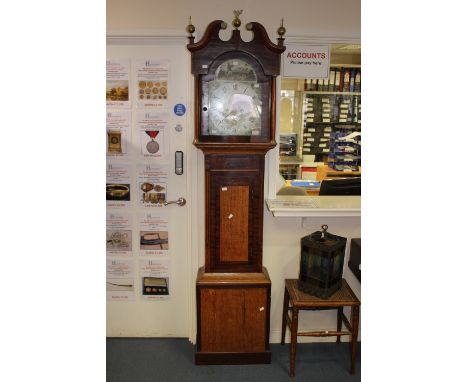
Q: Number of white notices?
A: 11